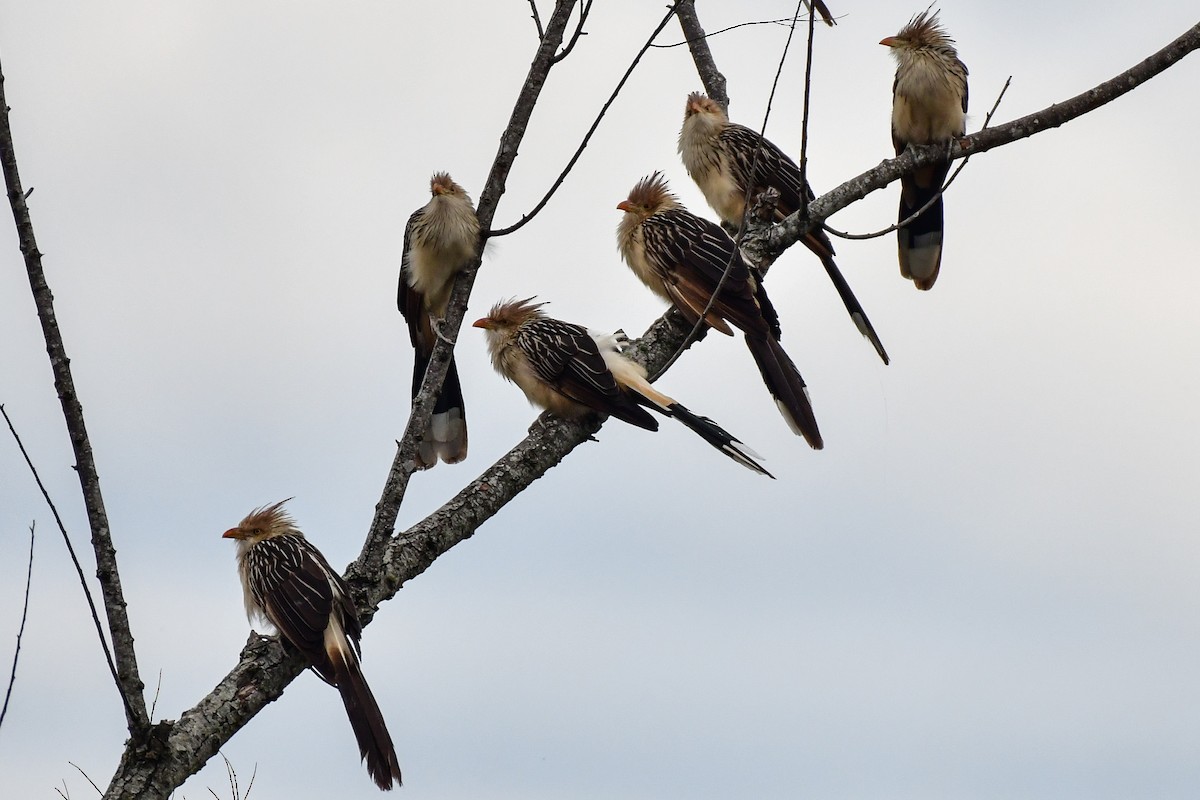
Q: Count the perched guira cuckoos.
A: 6